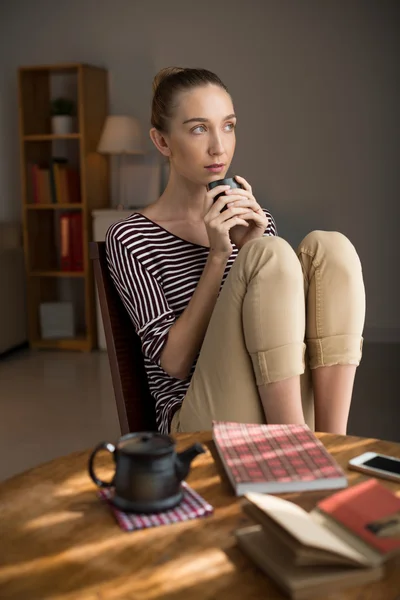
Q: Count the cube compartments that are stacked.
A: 4